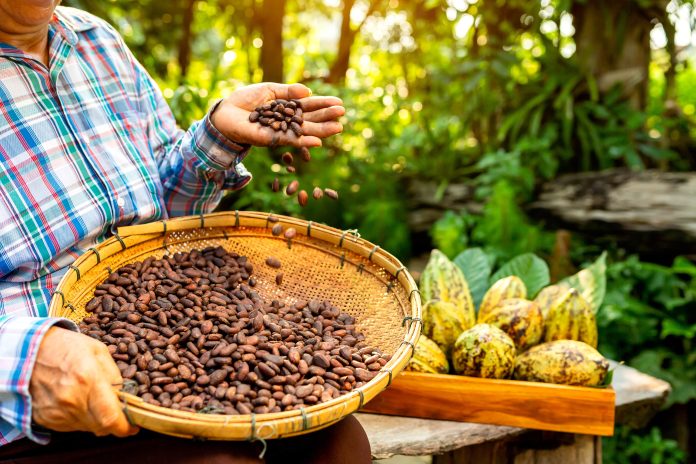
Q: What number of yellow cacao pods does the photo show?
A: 9